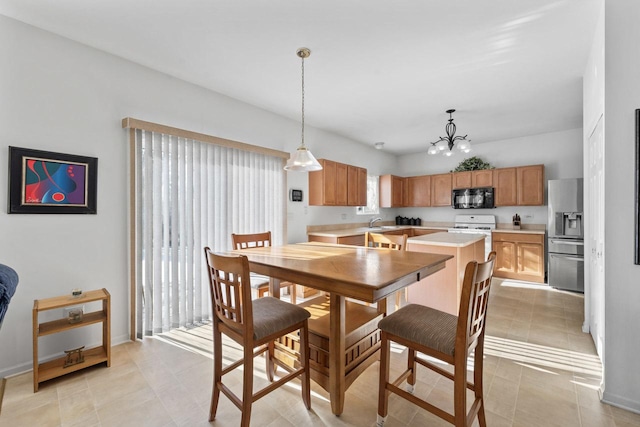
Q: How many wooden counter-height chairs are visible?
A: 4